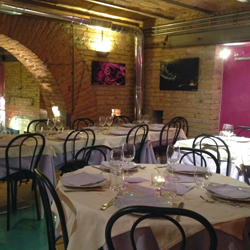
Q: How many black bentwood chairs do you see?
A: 14